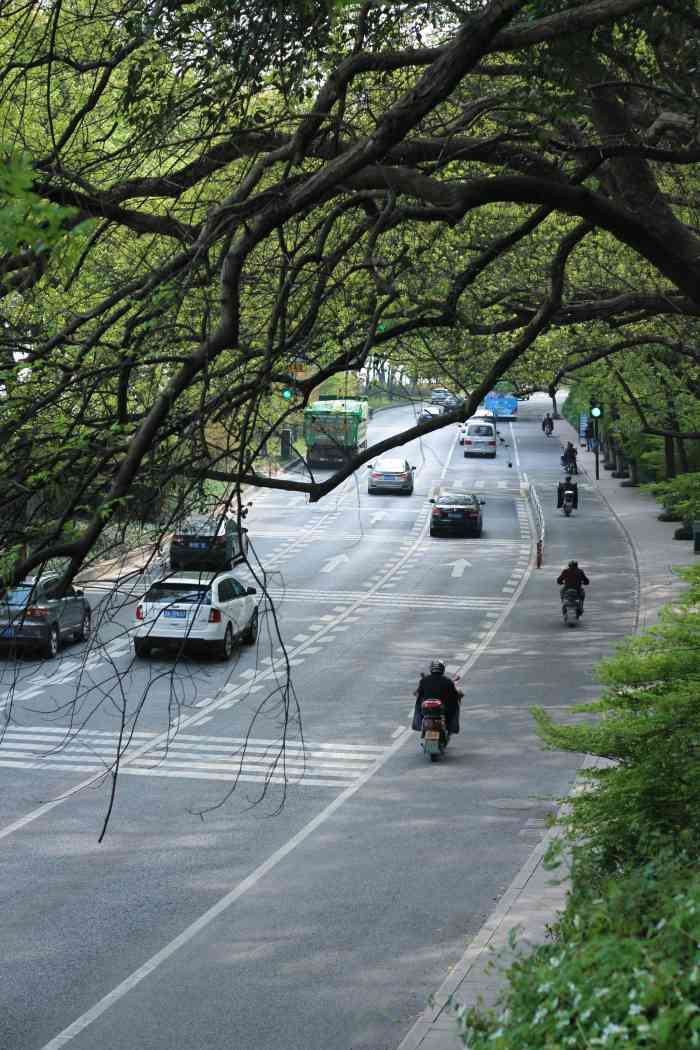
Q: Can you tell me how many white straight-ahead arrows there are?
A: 3